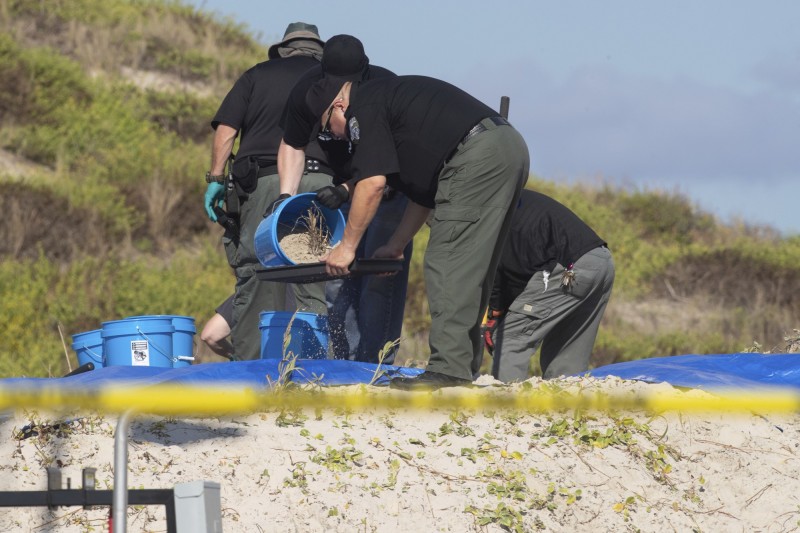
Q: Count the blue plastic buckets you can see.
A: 5